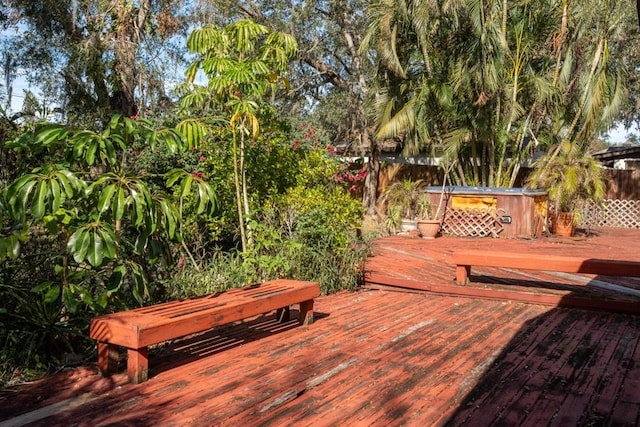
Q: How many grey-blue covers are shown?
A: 1